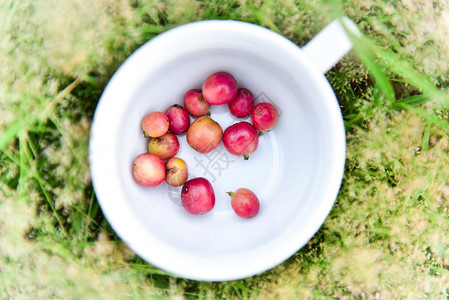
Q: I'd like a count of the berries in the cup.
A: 13